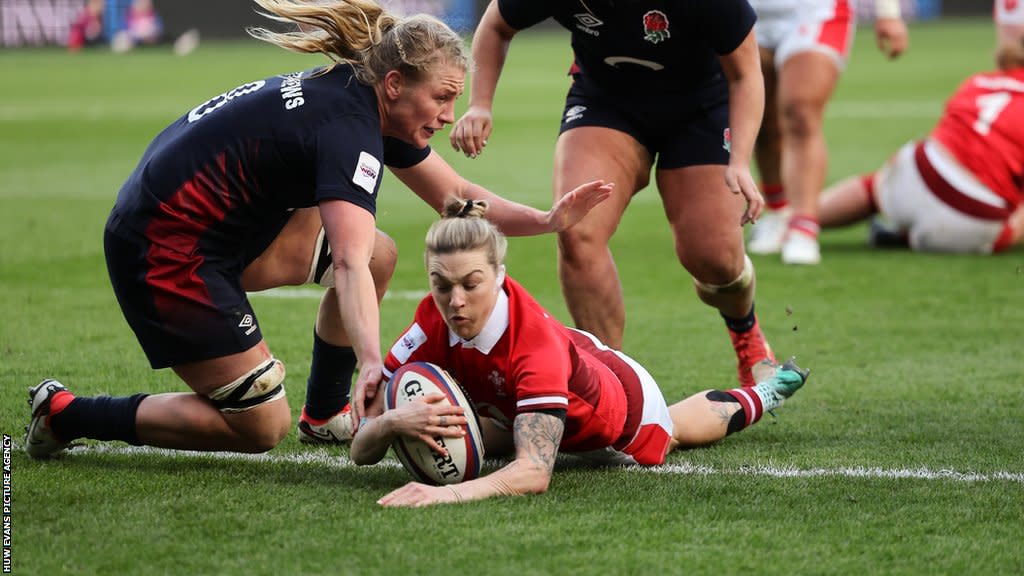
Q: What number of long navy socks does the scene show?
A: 2